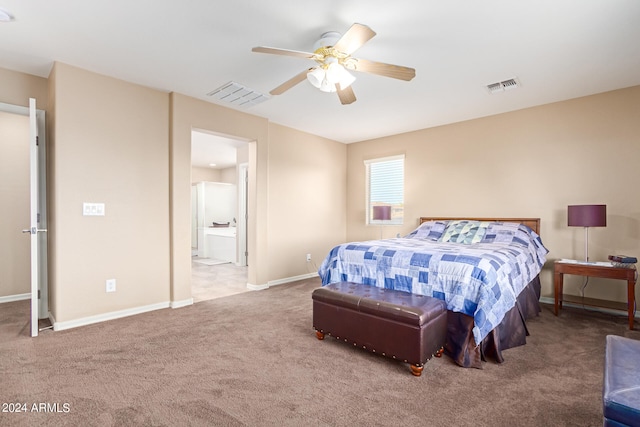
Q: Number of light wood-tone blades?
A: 5